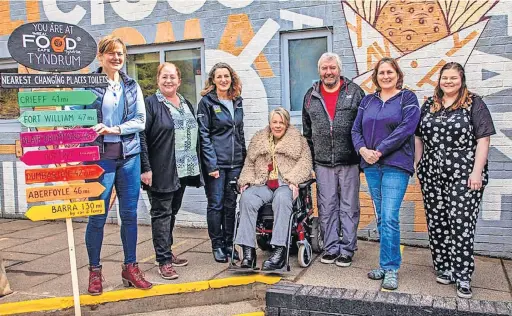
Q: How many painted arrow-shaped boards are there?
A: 7